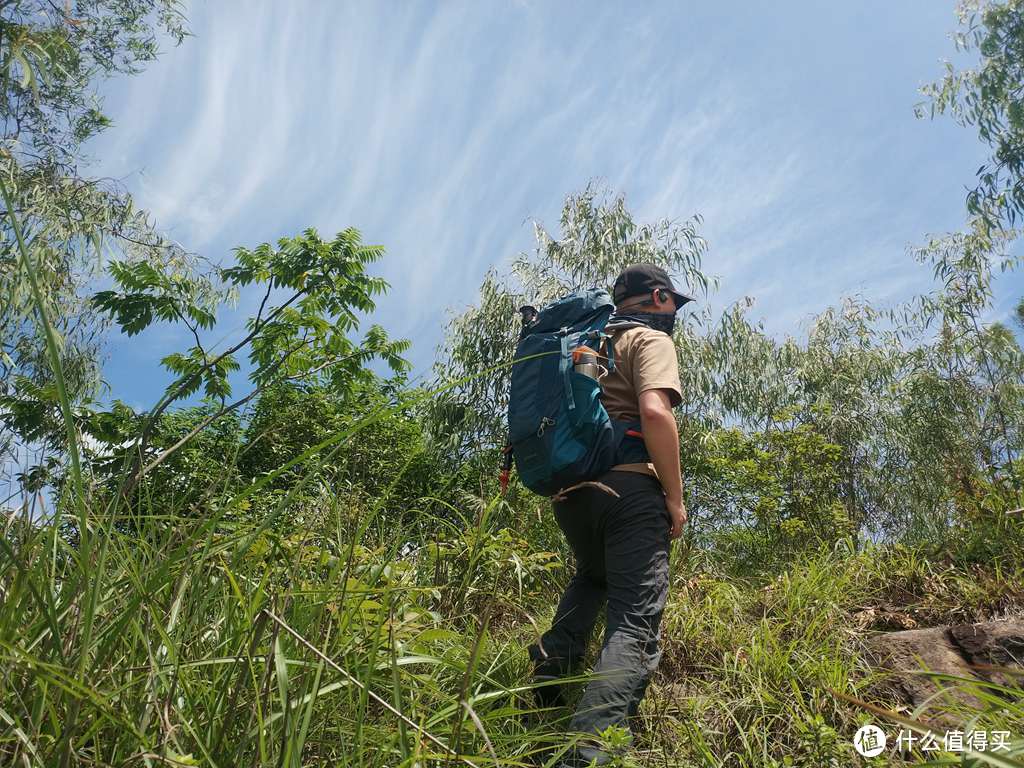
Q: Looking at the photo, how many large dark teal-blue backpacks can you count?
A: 1